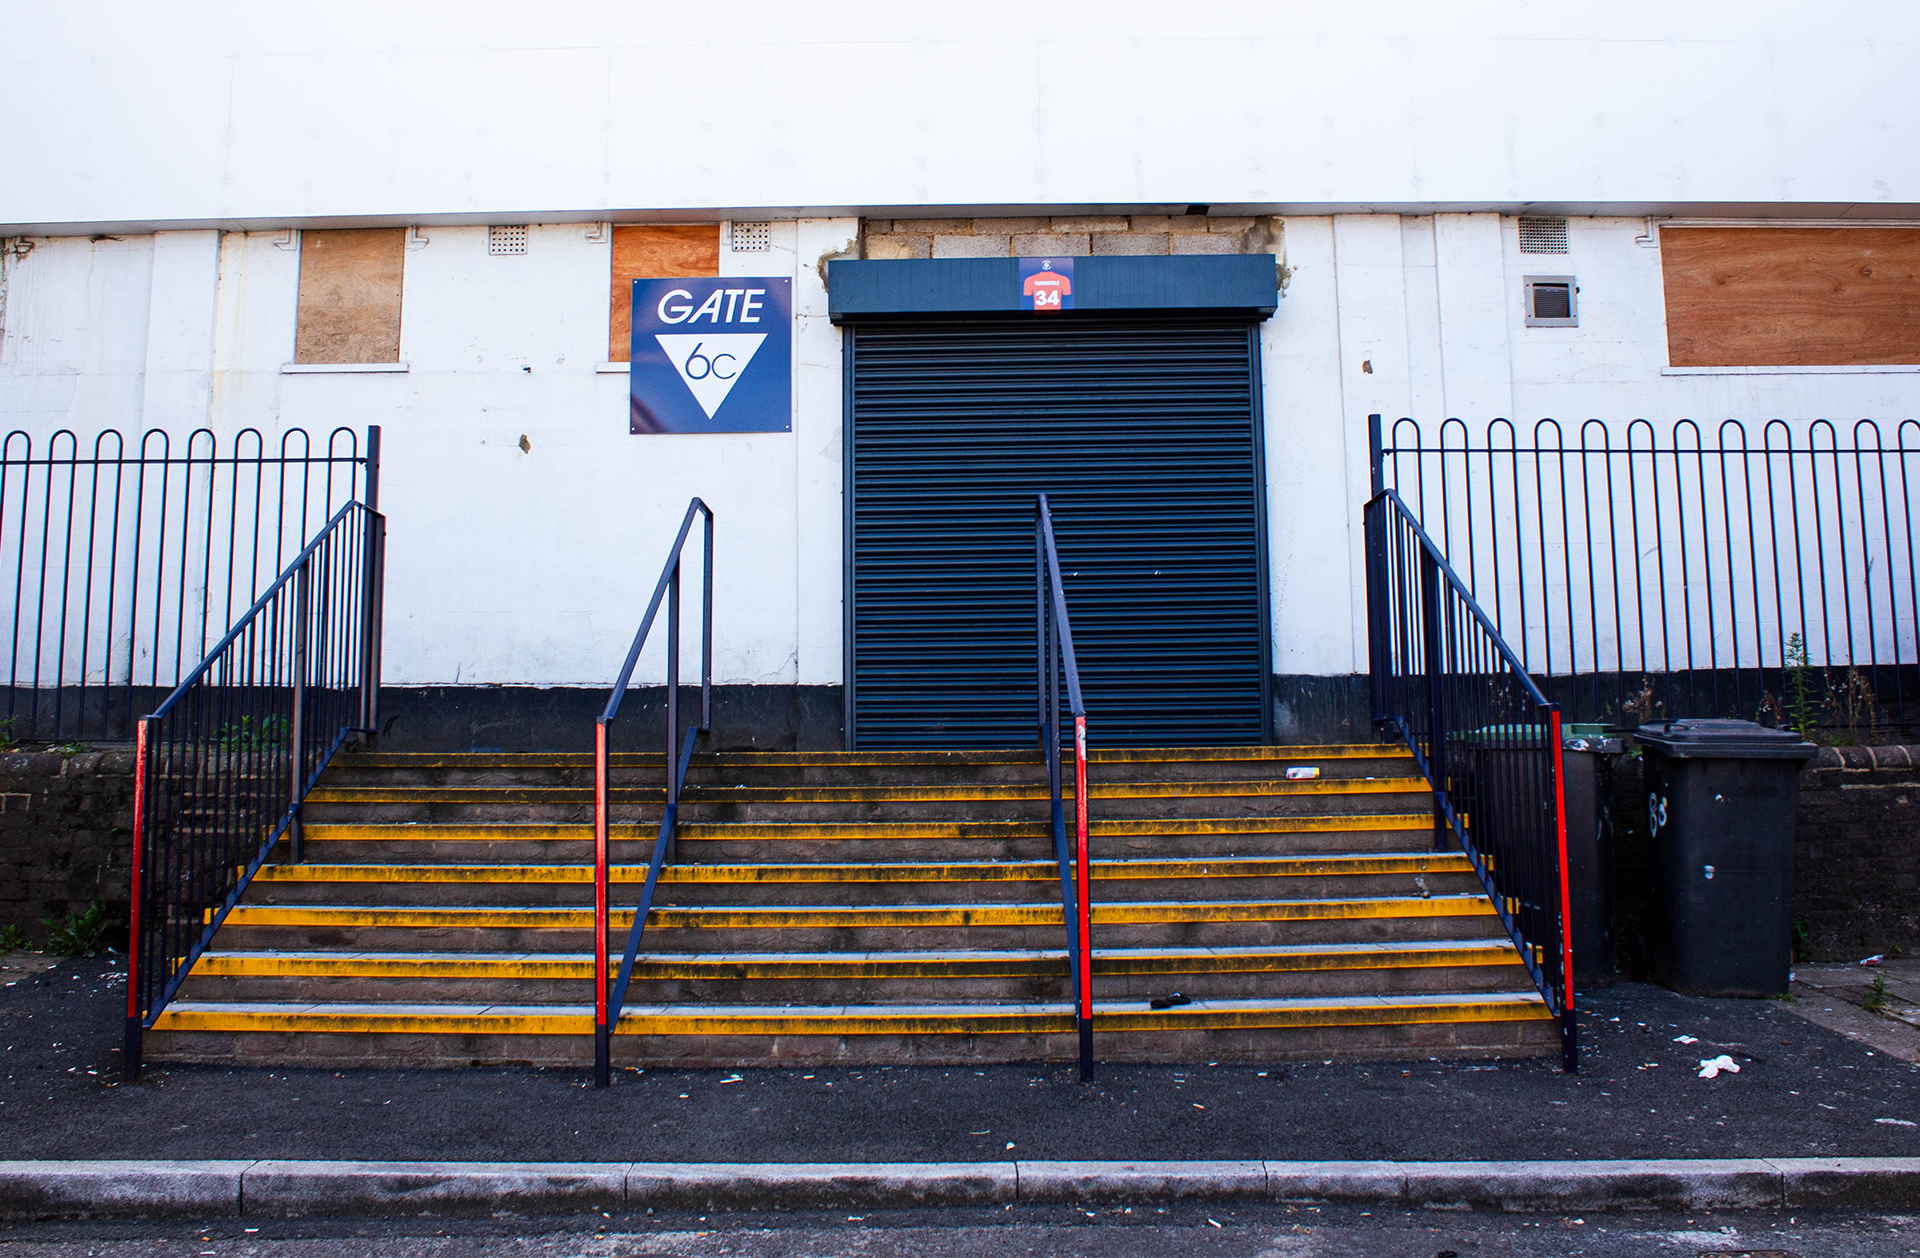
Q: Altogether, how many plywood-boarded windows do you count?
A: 3